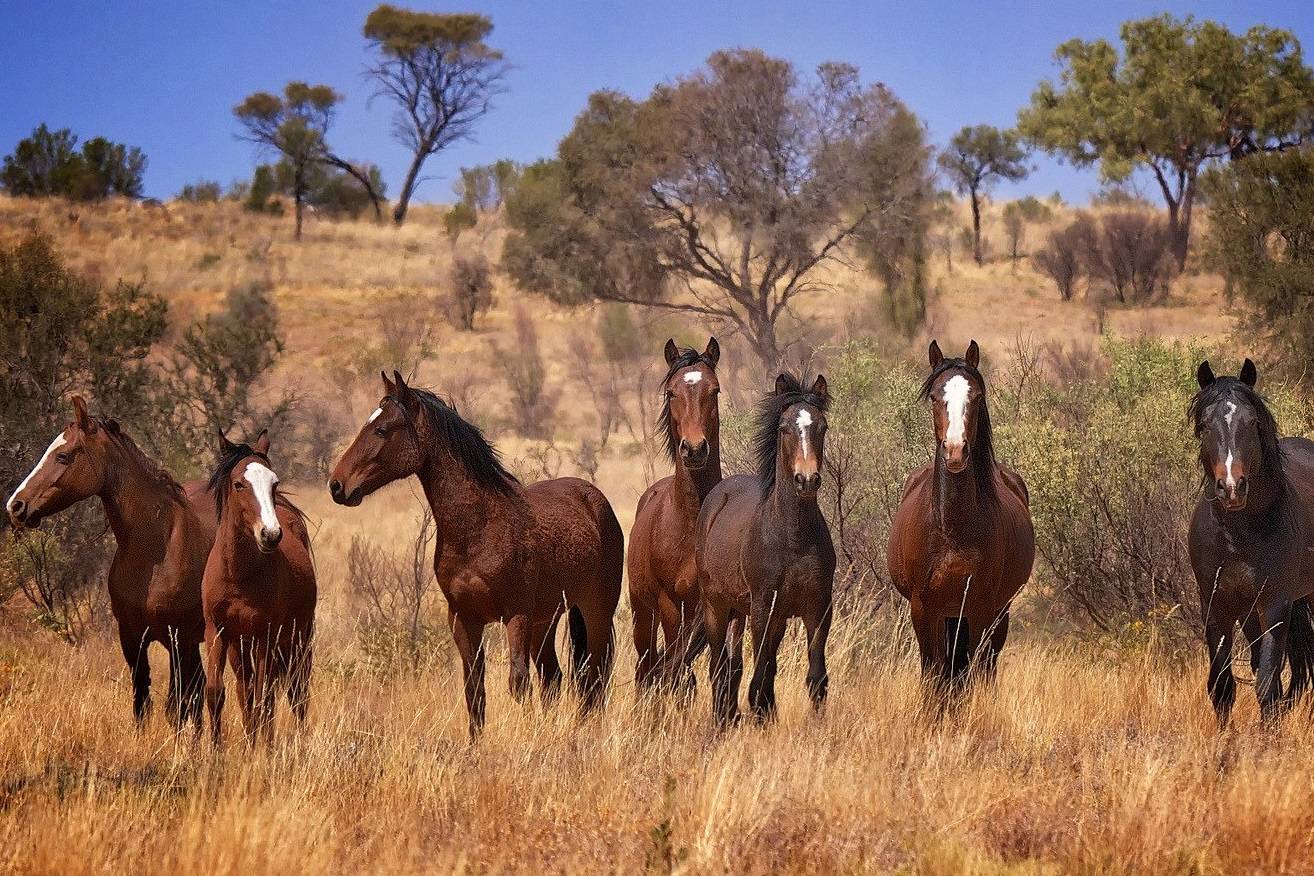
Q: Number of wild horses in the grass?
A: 7